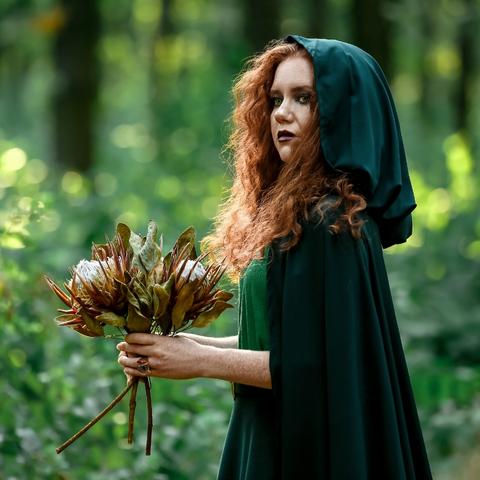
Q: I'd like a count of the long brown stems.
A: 3